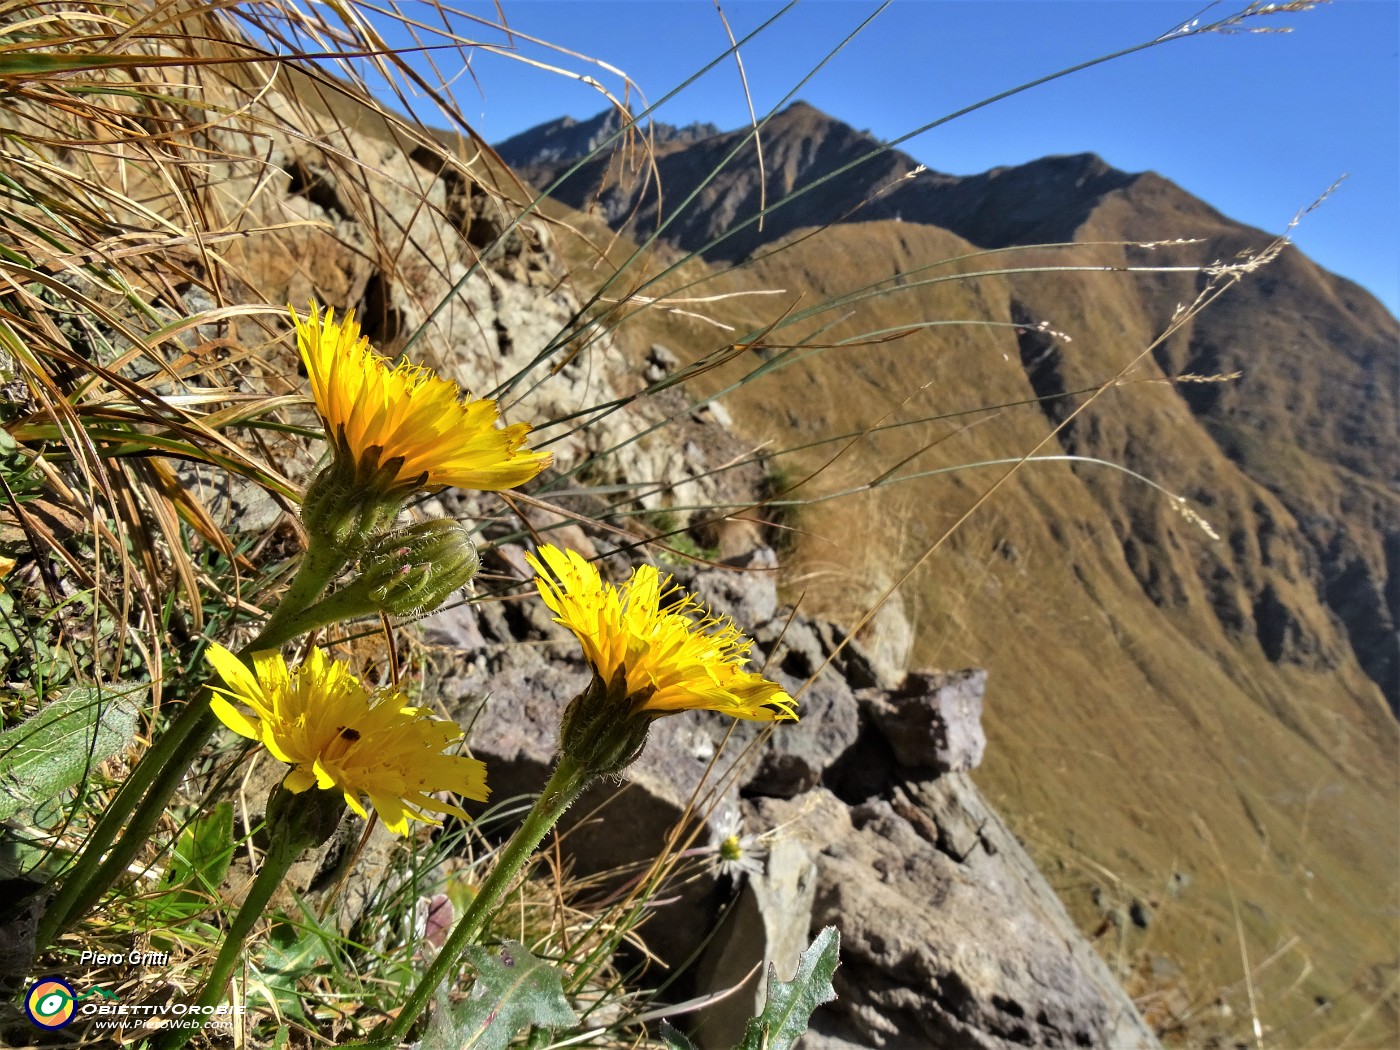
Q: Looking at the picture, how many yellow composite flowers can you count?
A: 3